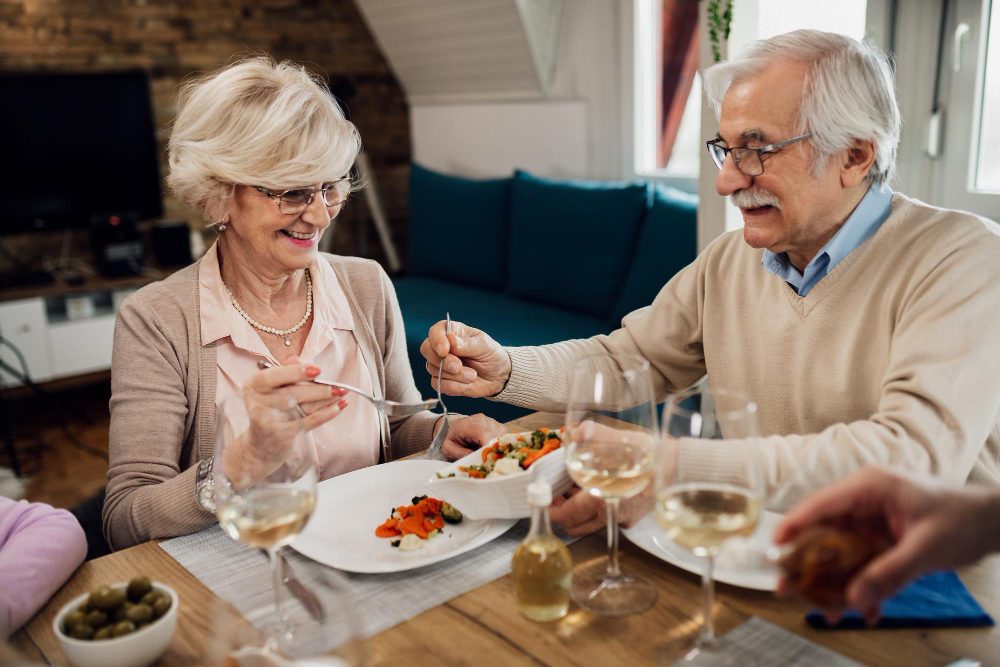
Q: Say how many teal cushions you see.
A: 3